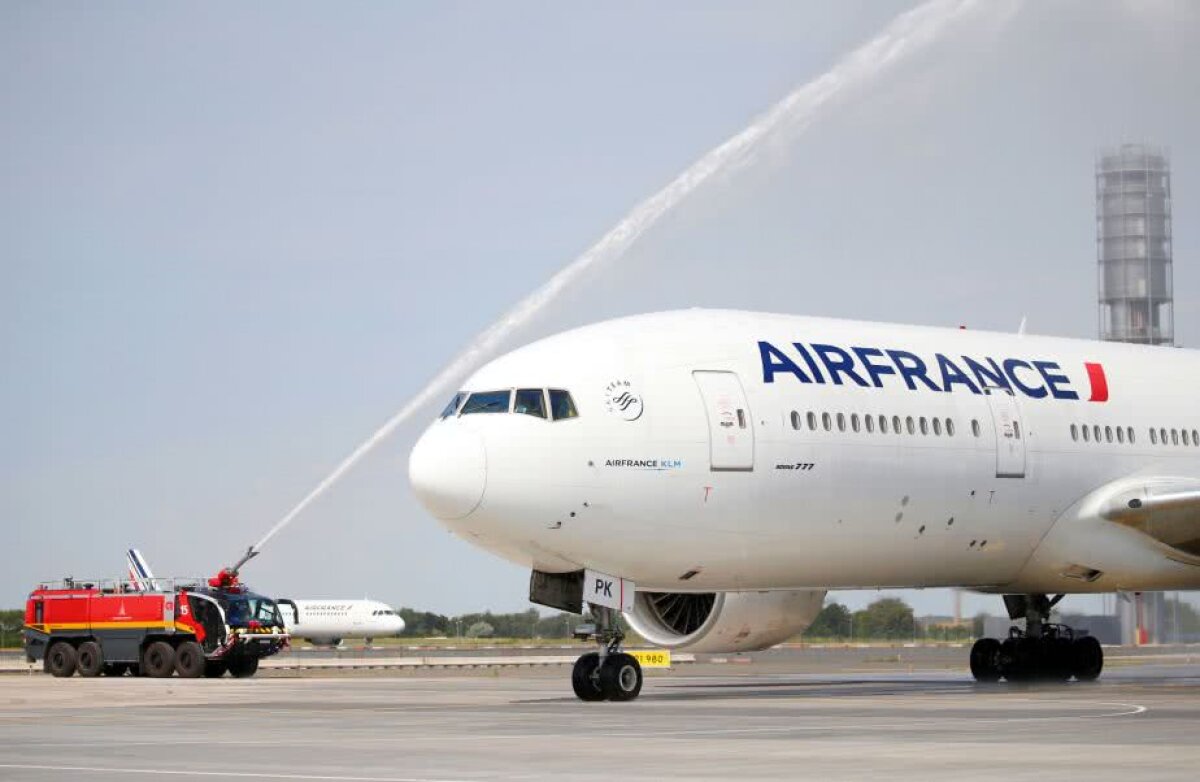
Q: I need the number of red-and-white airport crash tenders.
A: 1